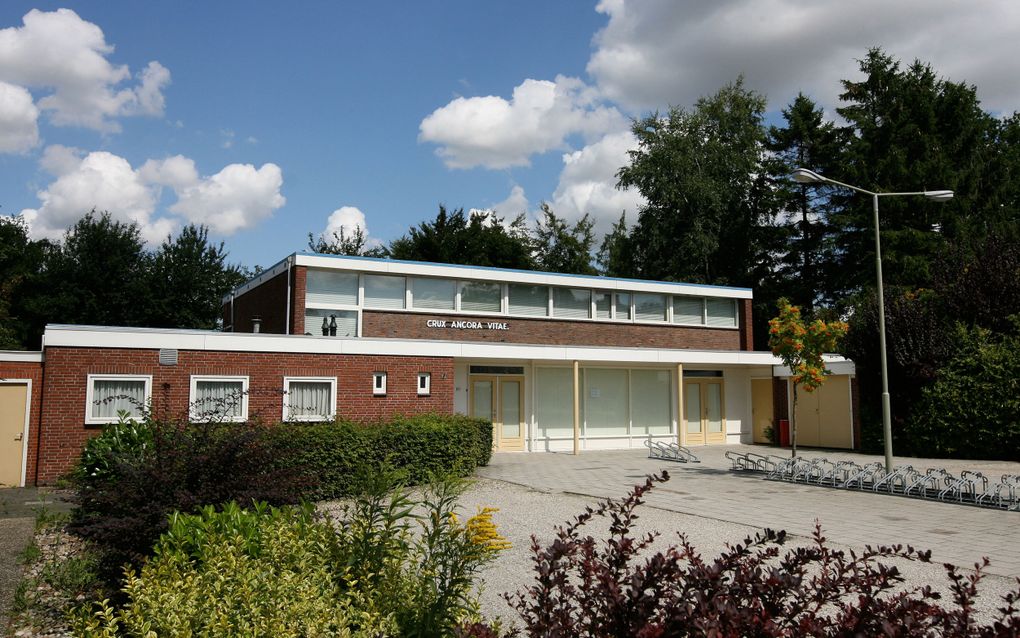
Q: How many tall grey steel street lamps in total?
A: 1